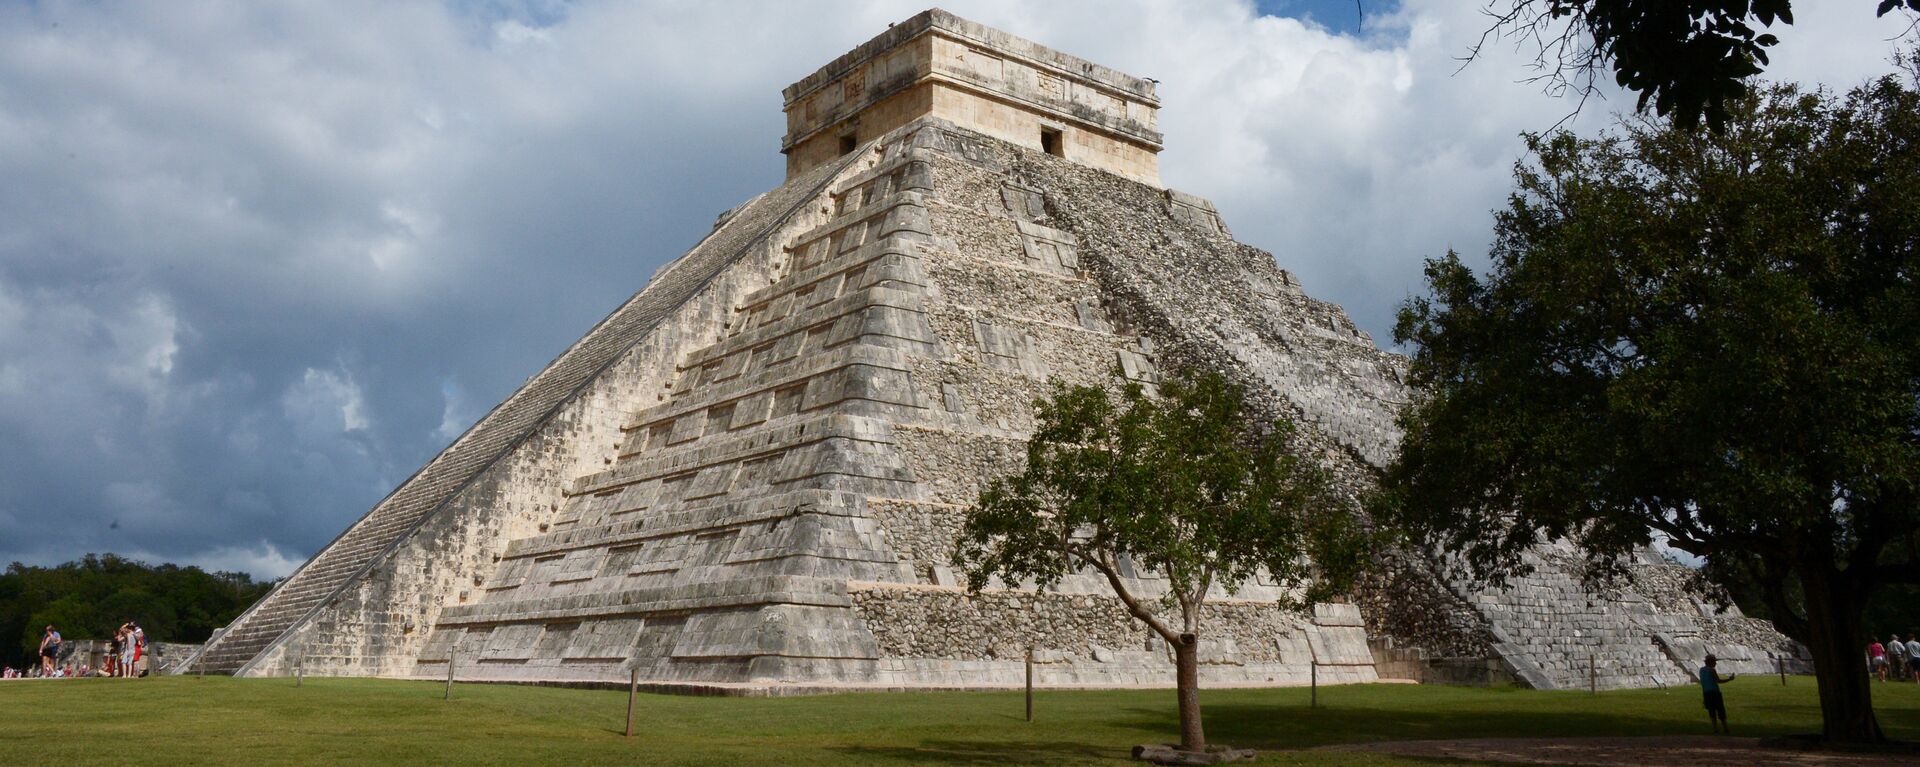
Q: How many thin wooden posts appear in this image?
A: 8